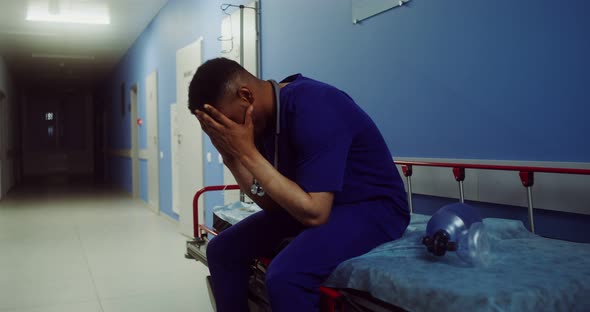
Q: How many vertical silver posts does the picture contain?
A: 3